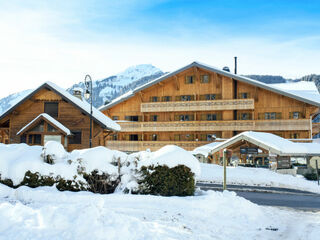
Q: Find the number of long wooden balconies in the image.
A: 3